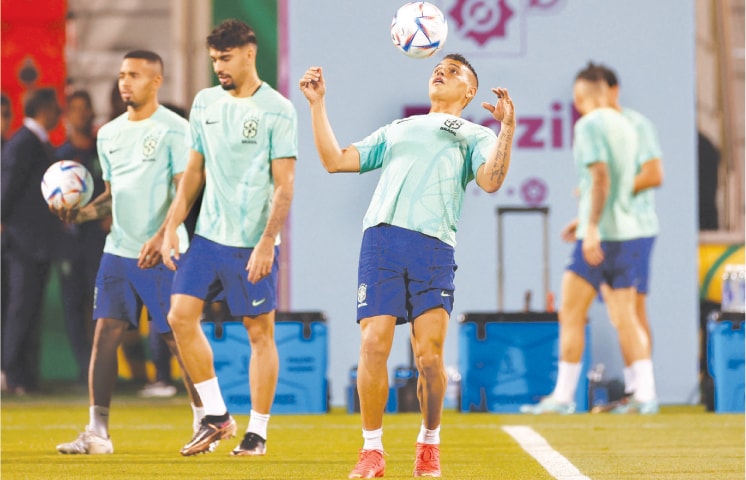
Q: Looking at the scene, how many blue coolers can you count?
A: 3